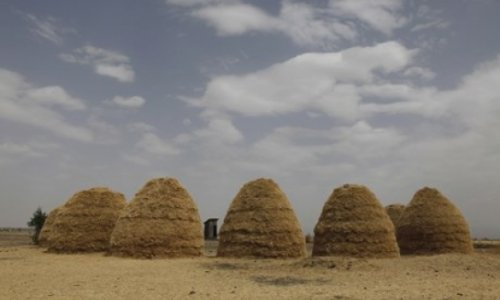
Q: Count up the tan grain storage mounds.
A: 7